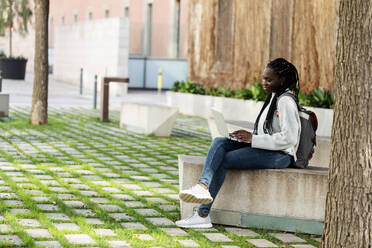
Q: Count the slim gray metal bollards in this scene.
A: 2